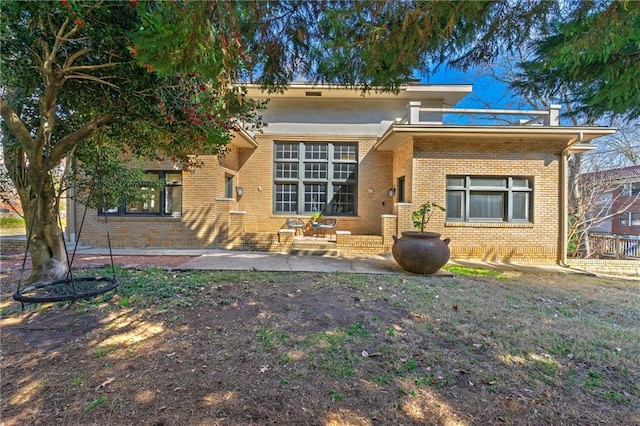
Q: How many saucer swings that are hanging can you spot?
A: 1